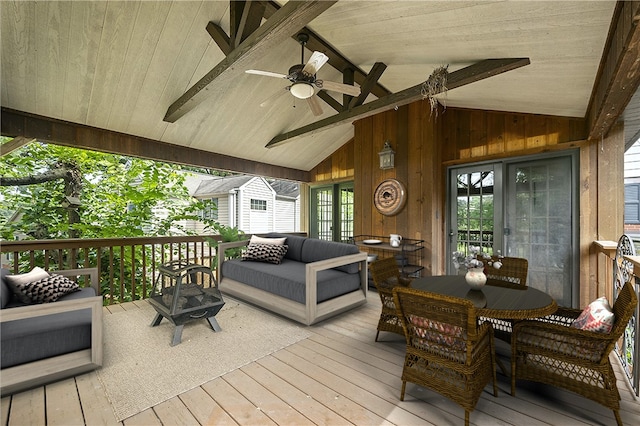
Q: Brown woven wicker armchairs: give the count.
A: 4